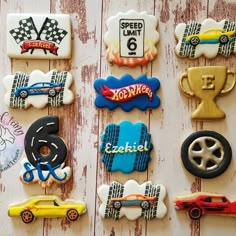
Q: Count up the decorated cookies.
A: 12